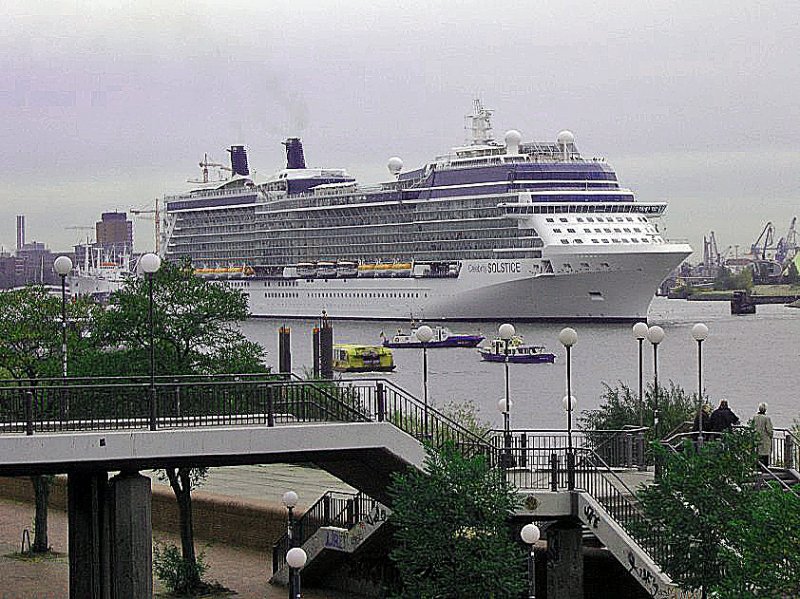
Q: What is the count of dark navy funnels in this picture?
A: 2